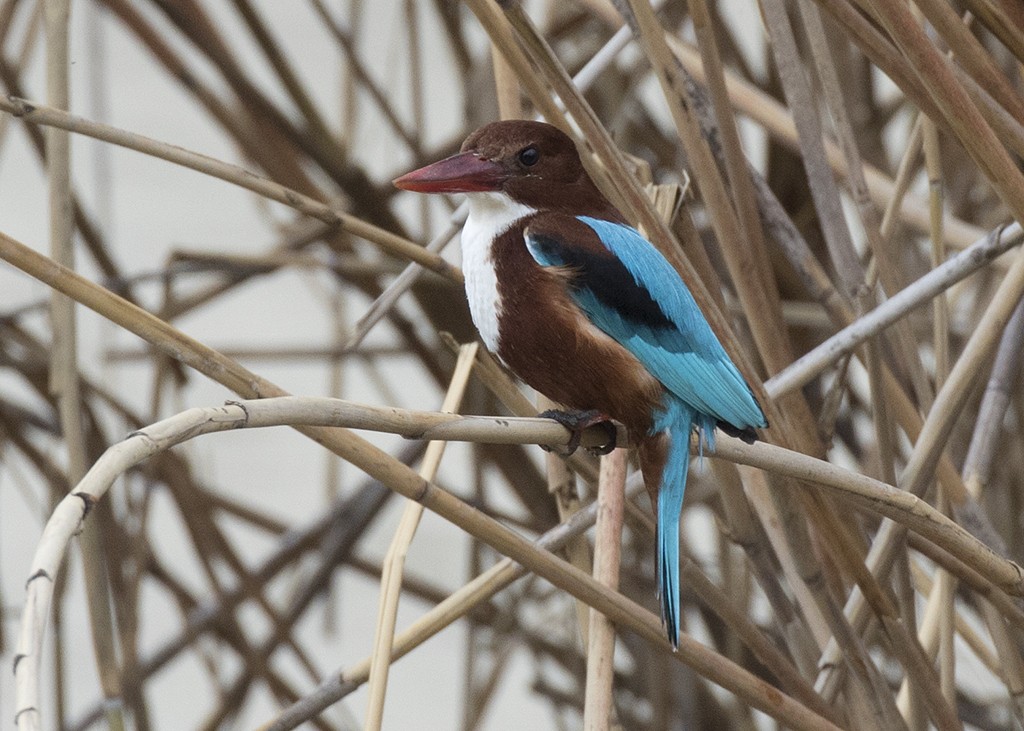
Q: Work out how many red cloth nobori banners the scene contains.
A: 0